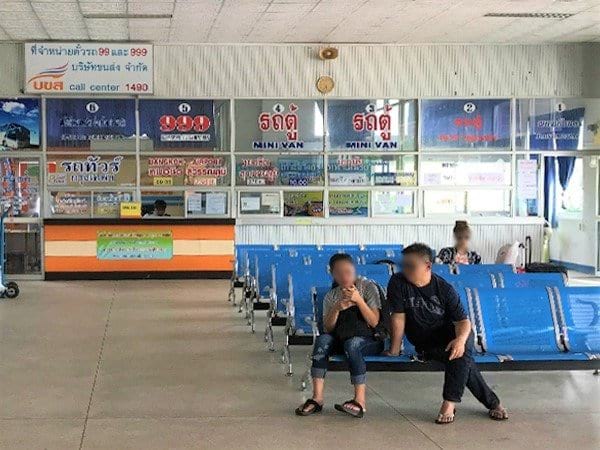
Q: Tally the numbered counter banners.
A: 6